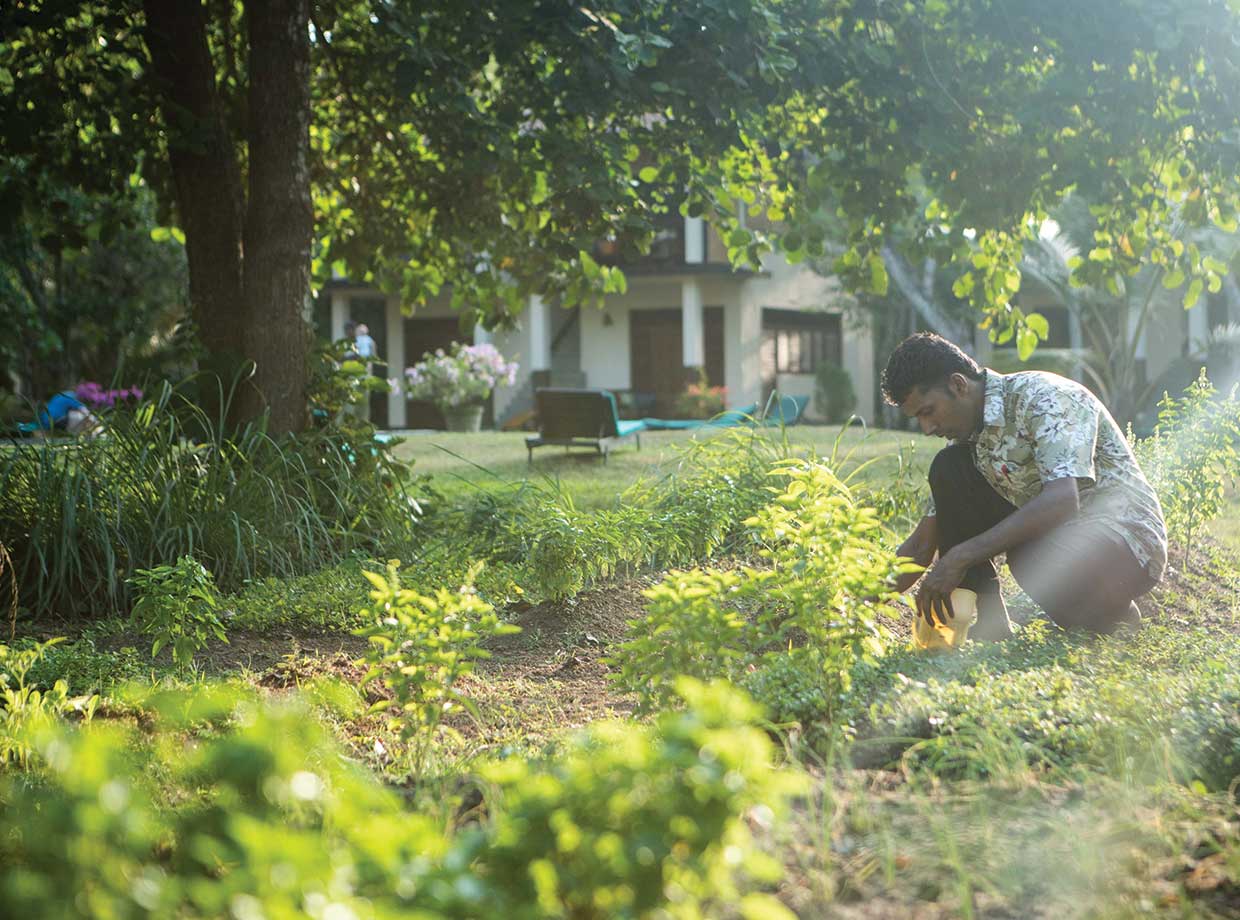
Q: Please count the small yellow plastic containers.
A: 1